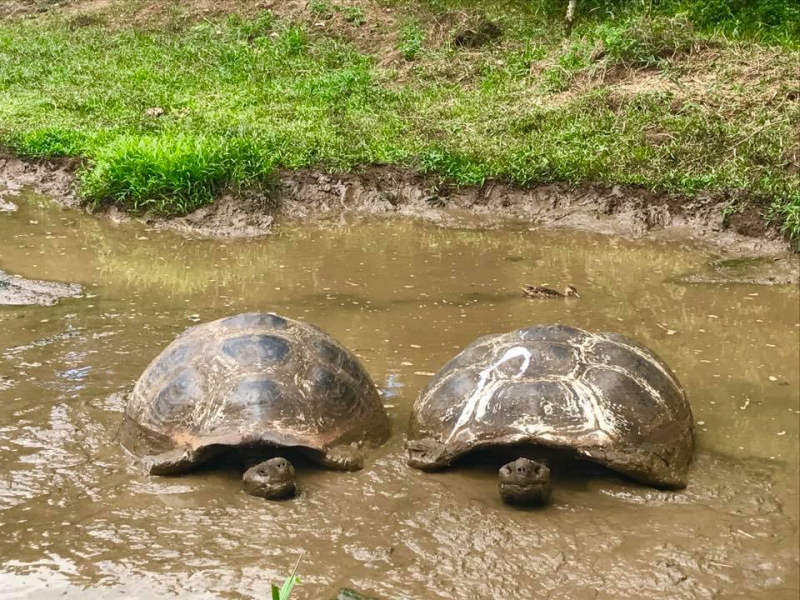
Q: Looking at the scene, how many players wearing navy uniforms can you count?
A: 0